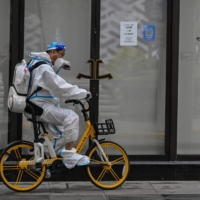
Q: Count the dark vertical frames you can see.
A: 3